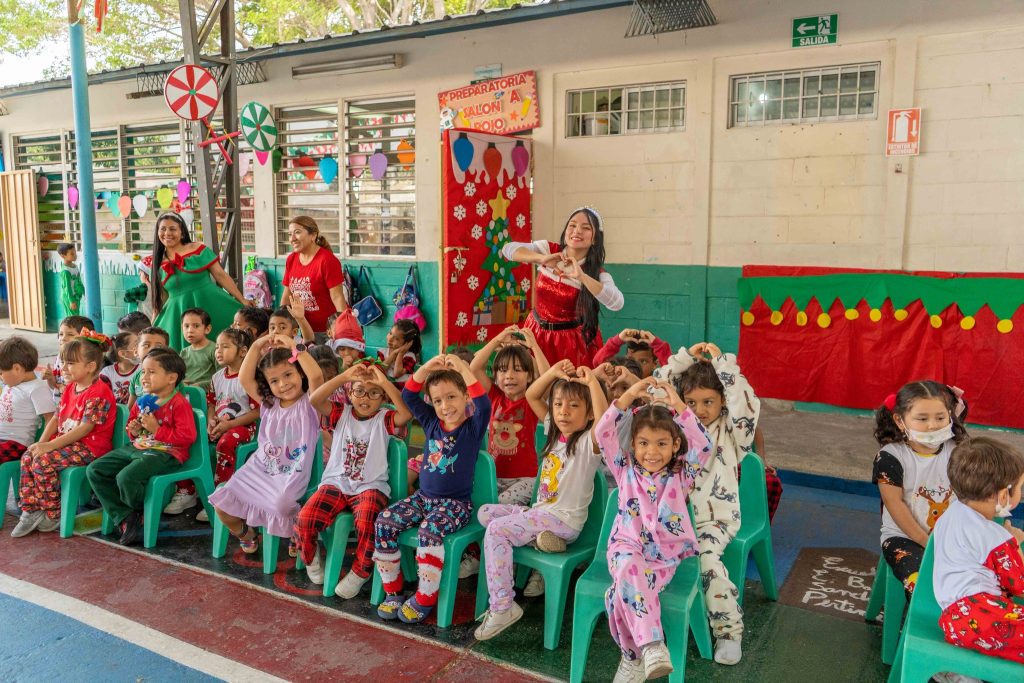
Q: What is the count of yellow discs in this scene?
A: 10